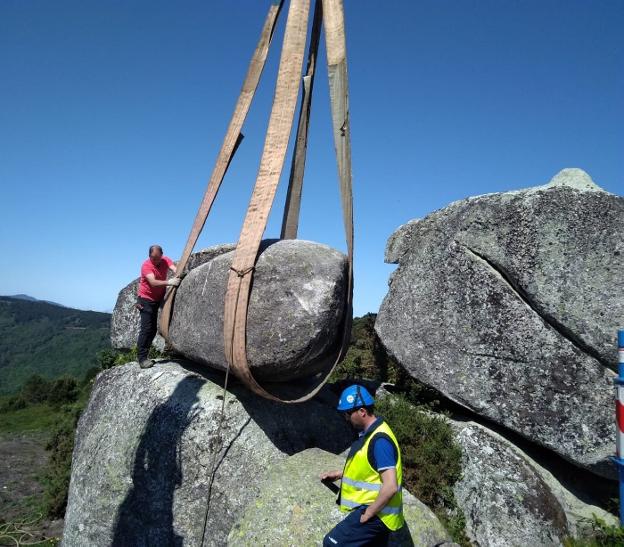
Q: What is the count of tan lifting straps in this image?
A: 4